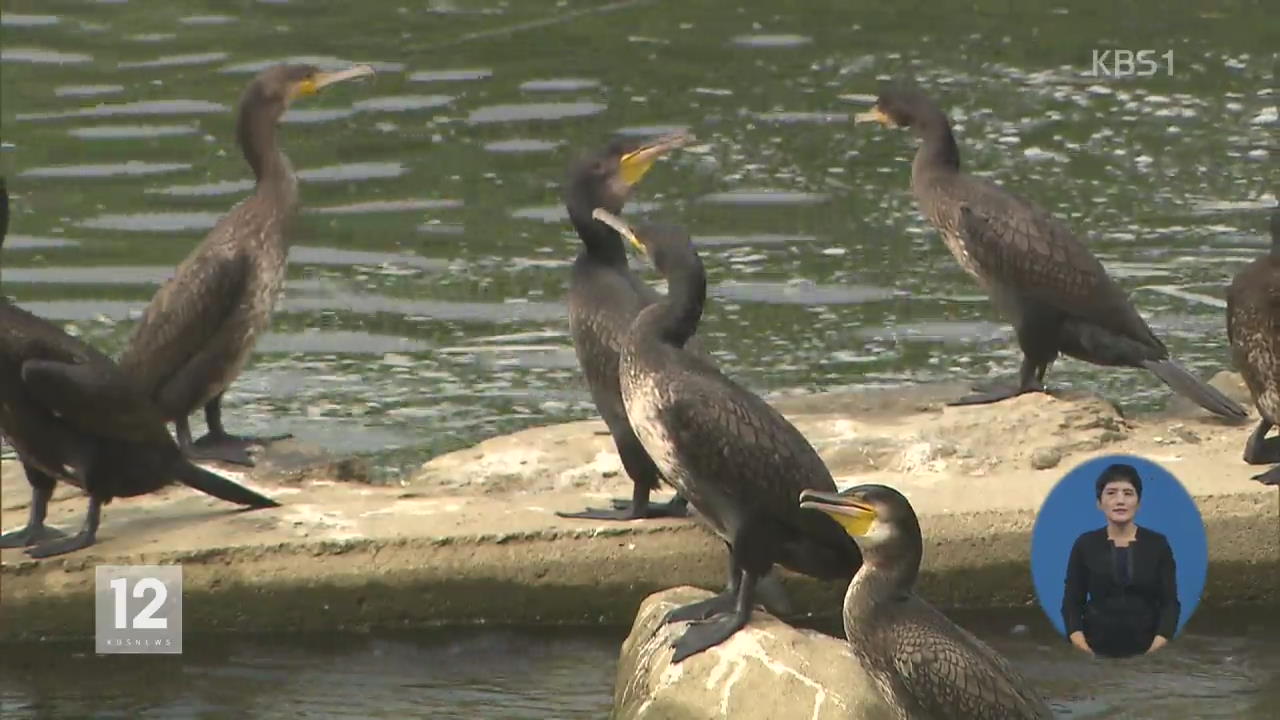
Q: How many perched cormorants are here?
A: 7